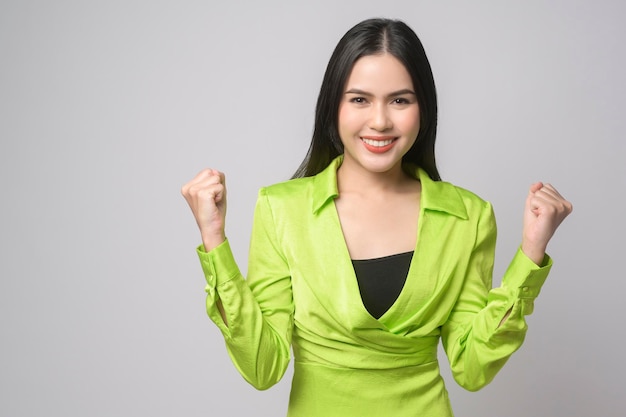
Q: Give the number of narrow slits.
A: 2